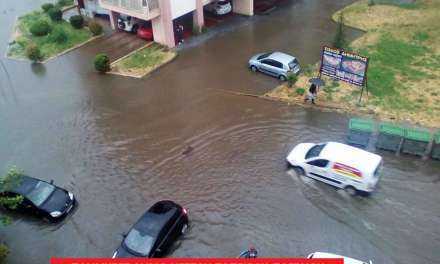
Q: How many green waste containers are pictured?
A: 4